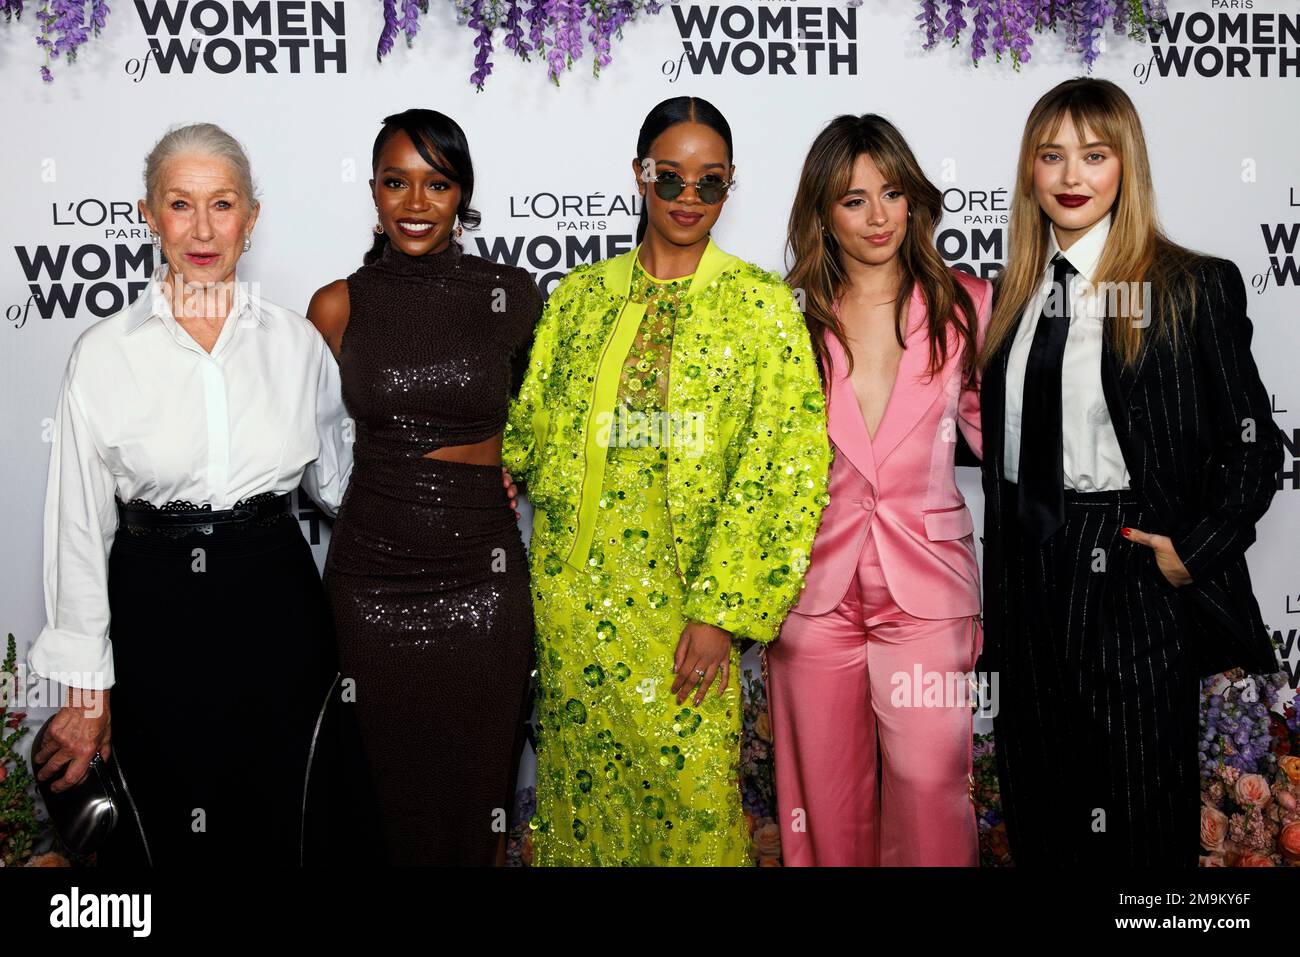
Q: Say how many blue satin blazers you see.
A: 0